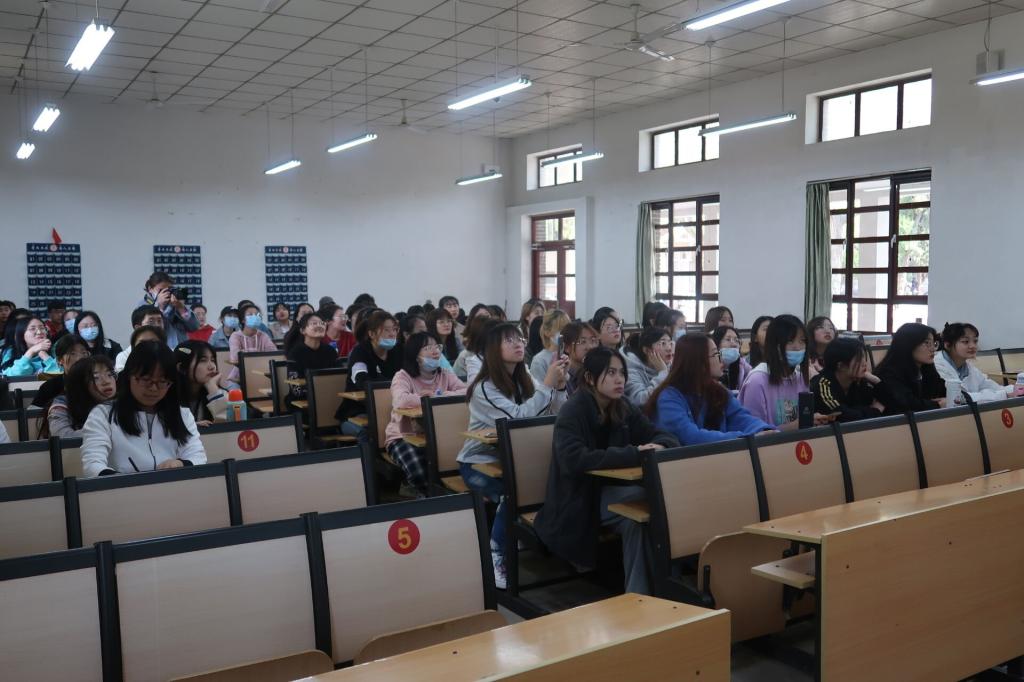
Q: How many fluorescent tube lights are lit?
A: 11